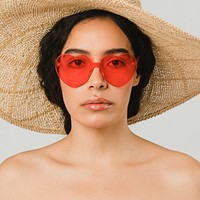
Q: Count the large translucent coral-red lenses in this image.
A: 2